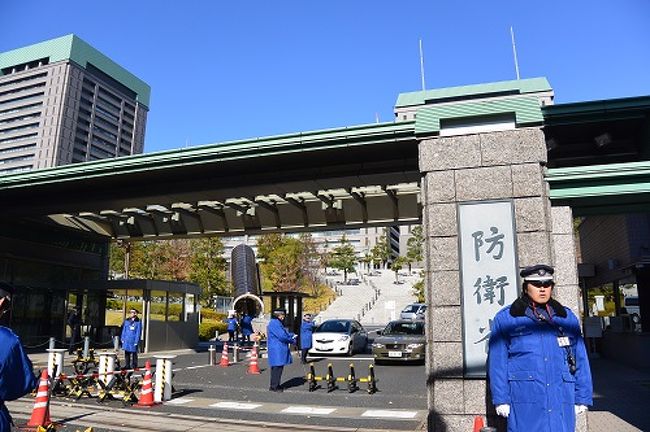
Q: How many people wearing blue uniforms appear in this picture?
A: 7